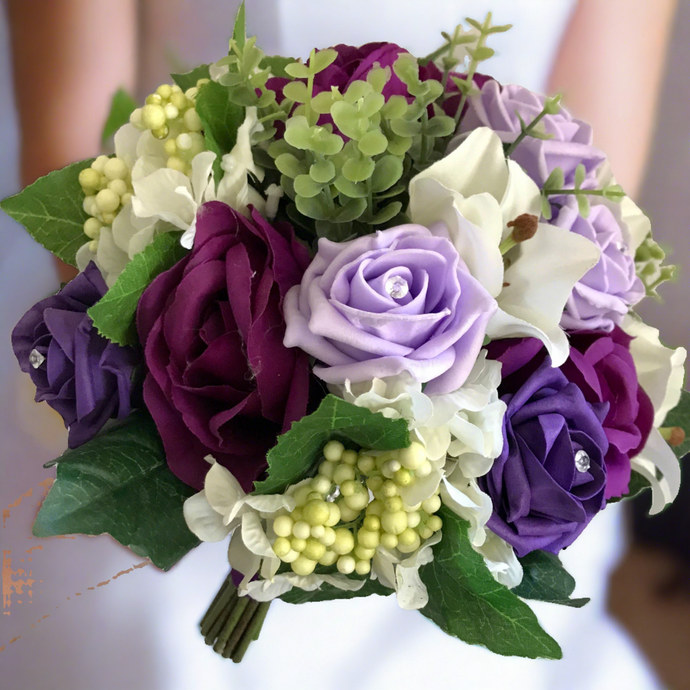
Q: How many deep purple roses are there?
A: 2